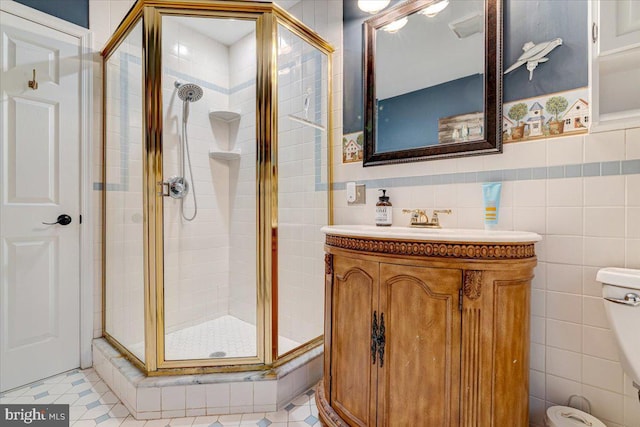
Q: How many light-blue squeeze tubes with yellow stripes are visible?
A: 1